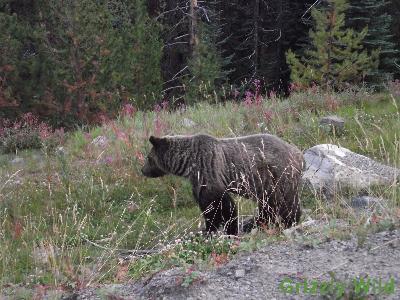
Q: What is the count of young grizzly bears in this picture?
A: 1